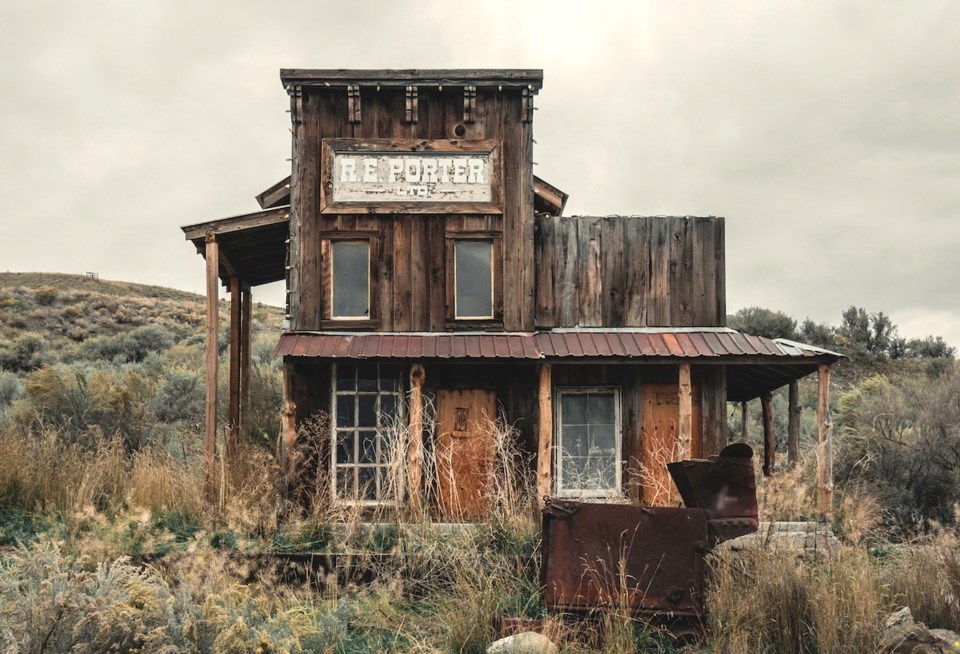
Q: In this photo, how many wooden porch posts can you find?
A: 11